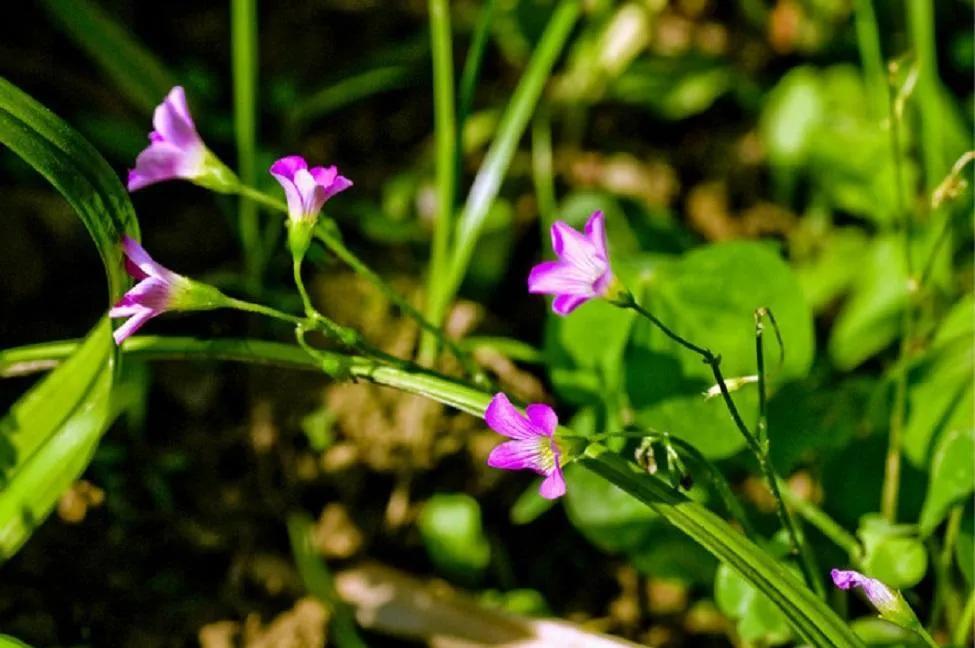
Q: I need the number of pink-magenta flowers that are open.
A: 5